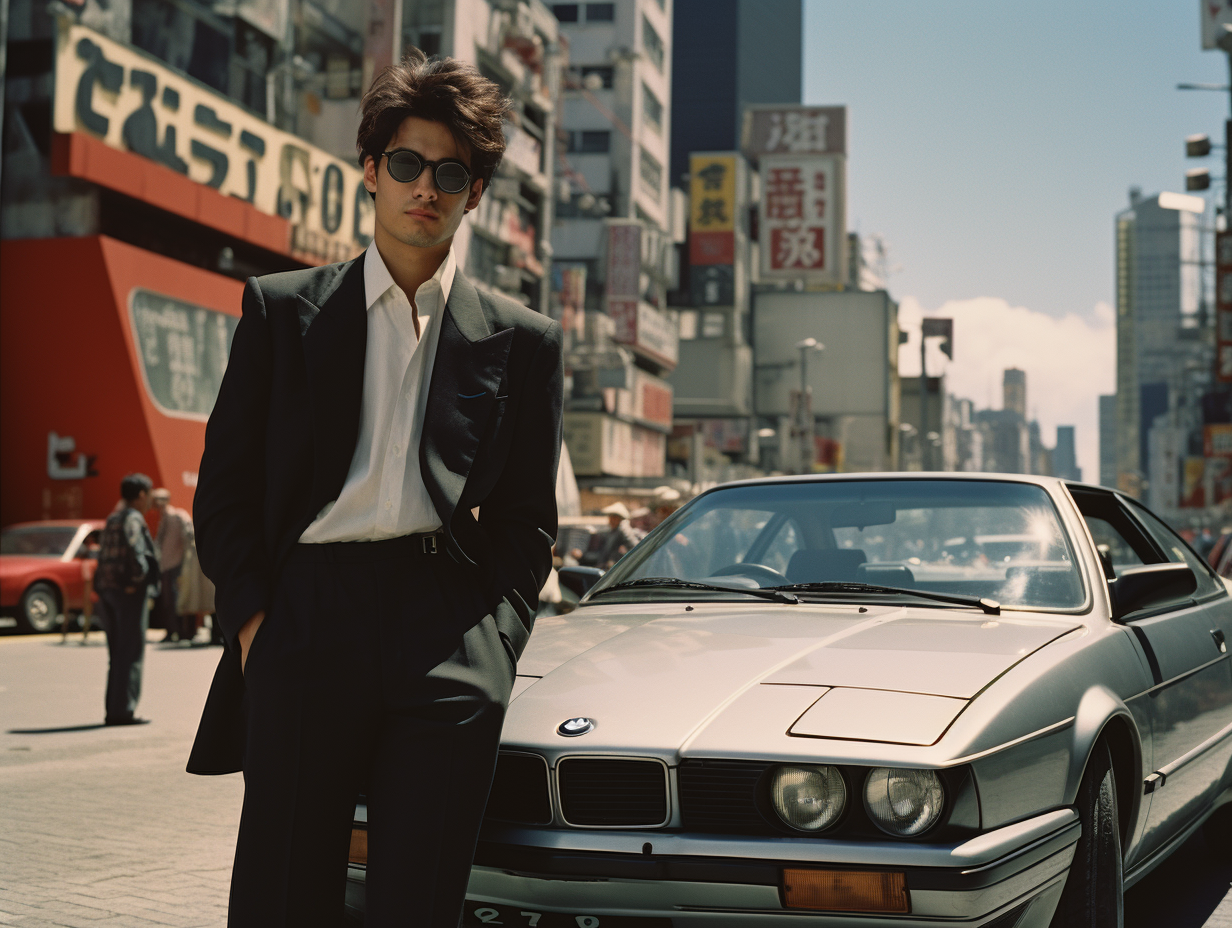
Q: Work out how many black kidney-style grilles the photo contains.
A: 2